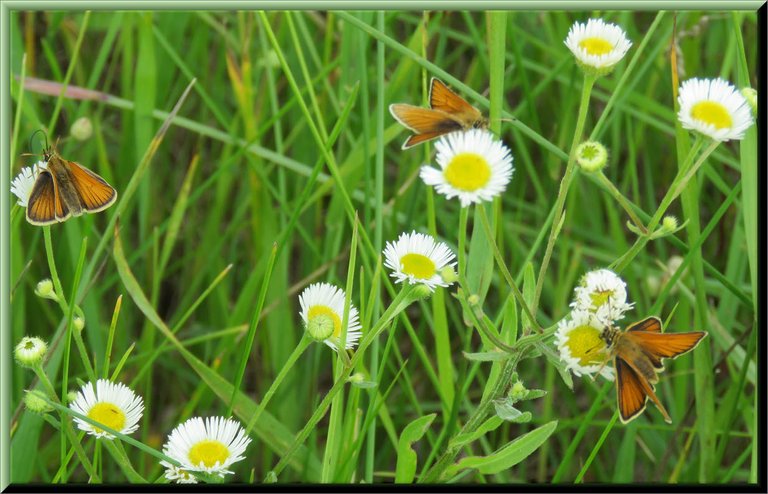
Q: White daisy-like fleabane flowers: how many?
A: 10